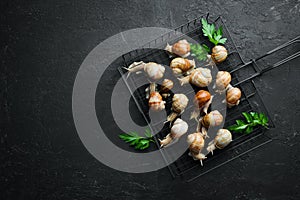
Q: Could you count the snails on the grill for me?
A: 15